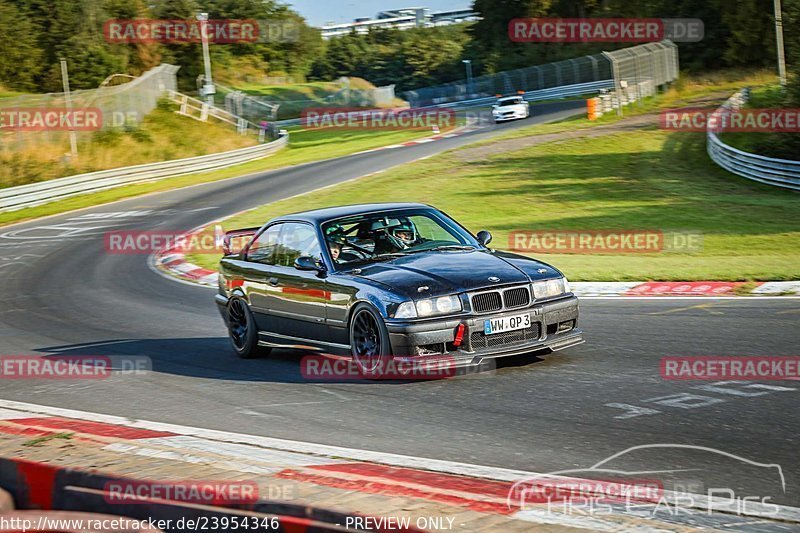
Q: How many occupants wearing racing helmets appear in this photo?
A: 2